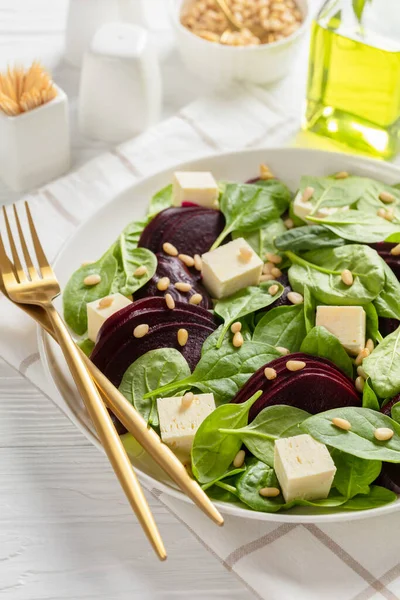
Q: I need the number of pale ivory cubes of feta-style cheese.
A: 7